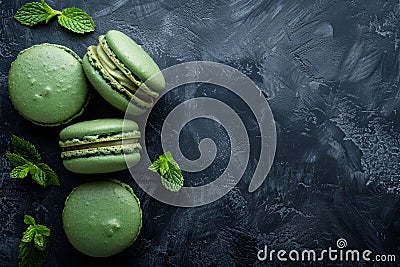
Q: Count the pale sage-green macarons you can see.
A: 4